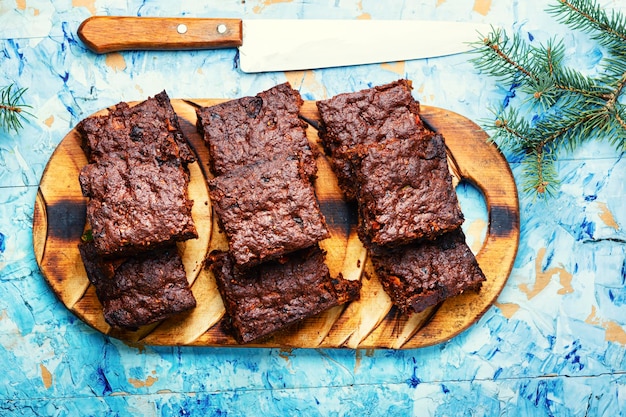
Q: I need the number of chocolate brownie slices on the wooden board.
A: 9